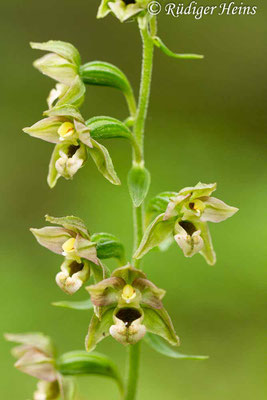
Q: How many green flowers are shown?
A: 7